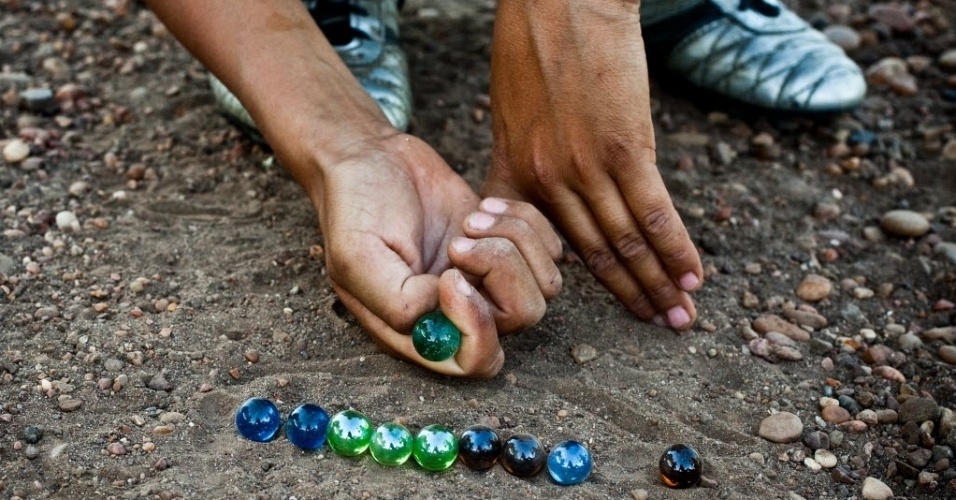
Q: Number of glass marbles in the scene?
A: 10